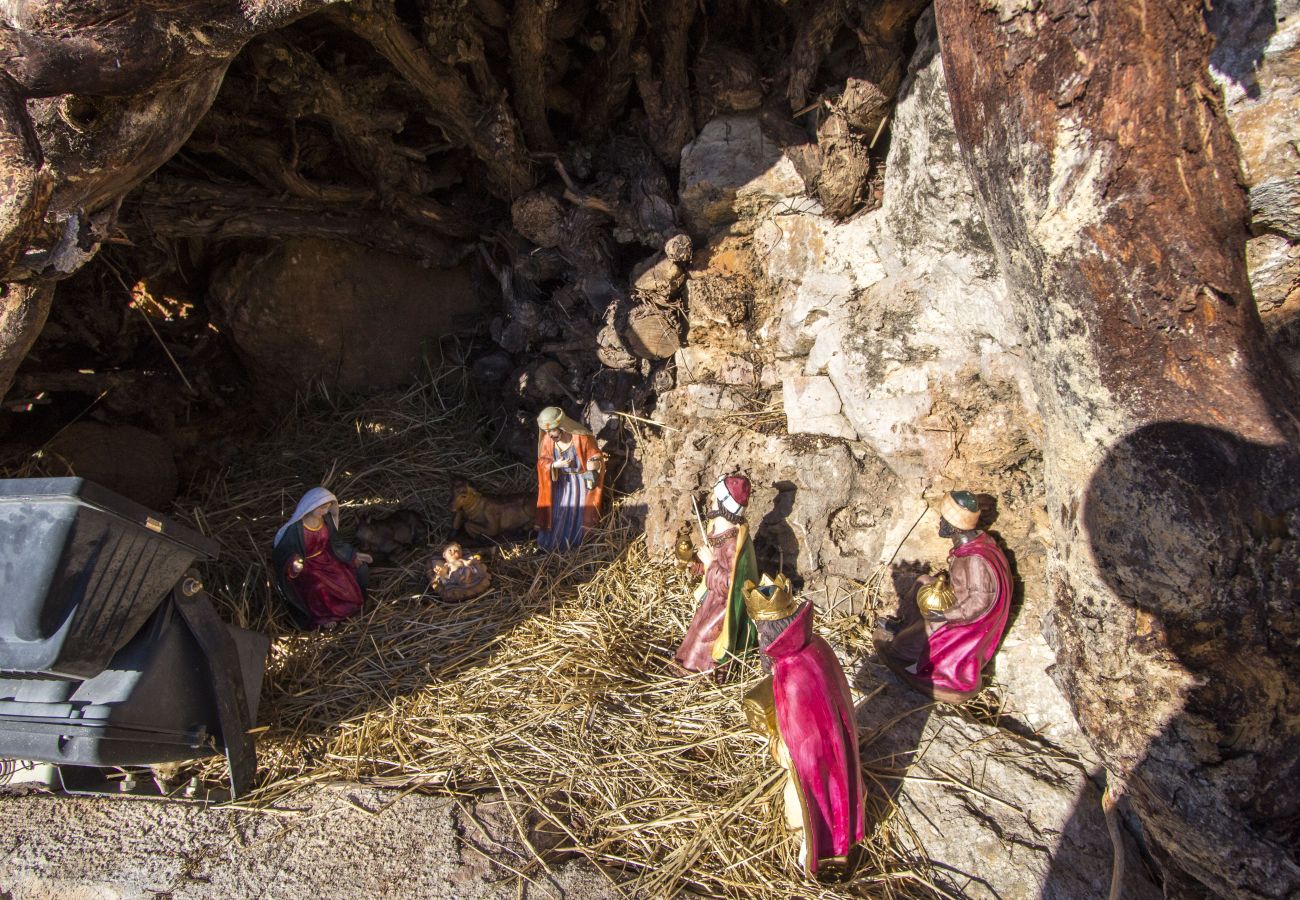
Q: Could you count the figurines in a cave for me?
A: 8